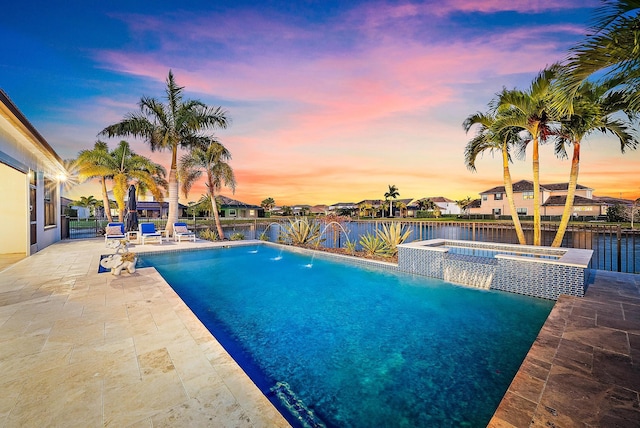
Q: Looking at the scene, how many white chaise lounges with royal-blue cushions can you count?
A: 3